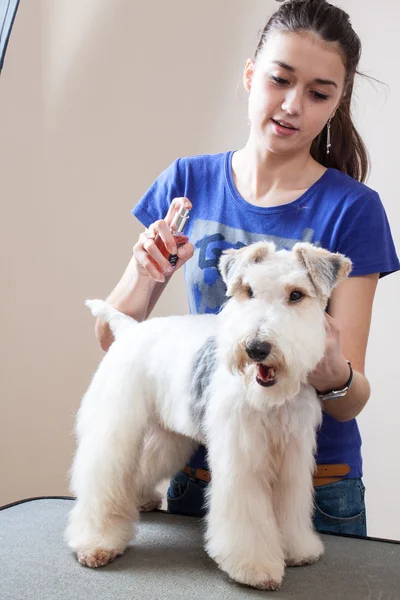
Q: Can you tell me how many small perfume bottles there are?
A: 1